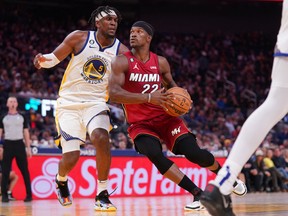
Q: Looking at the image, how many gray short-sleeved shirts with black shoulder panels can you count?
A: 1